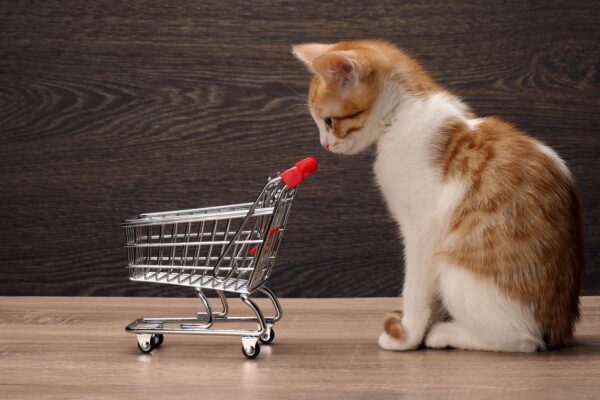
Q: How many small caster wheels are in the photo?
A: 4